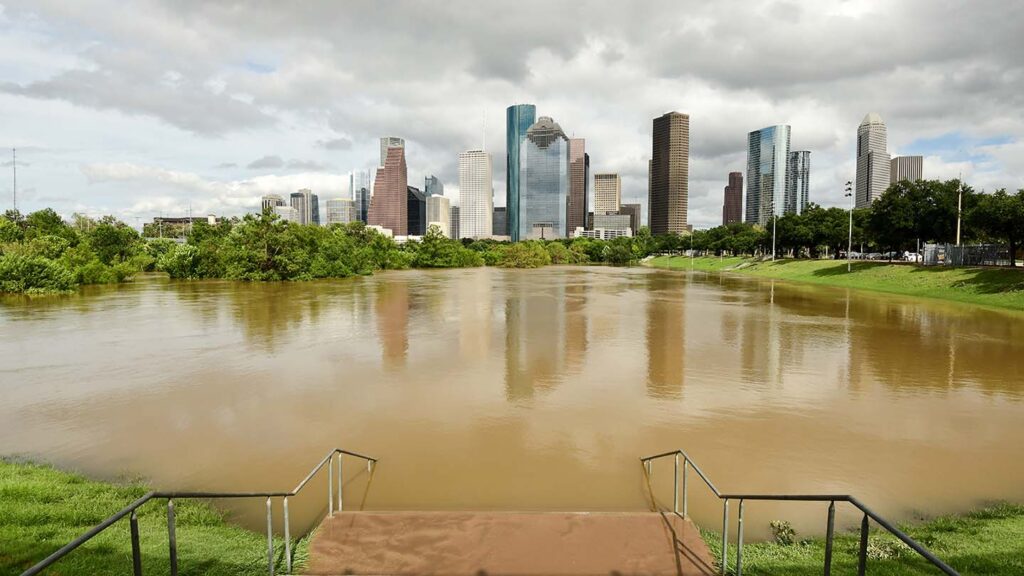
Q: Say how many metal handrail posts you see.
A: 14